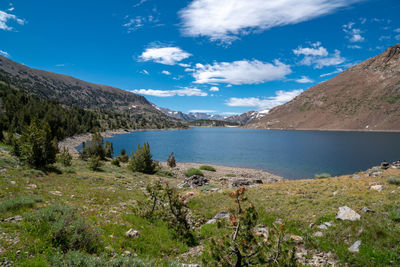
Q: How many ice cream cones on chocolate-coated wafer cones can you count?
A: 0